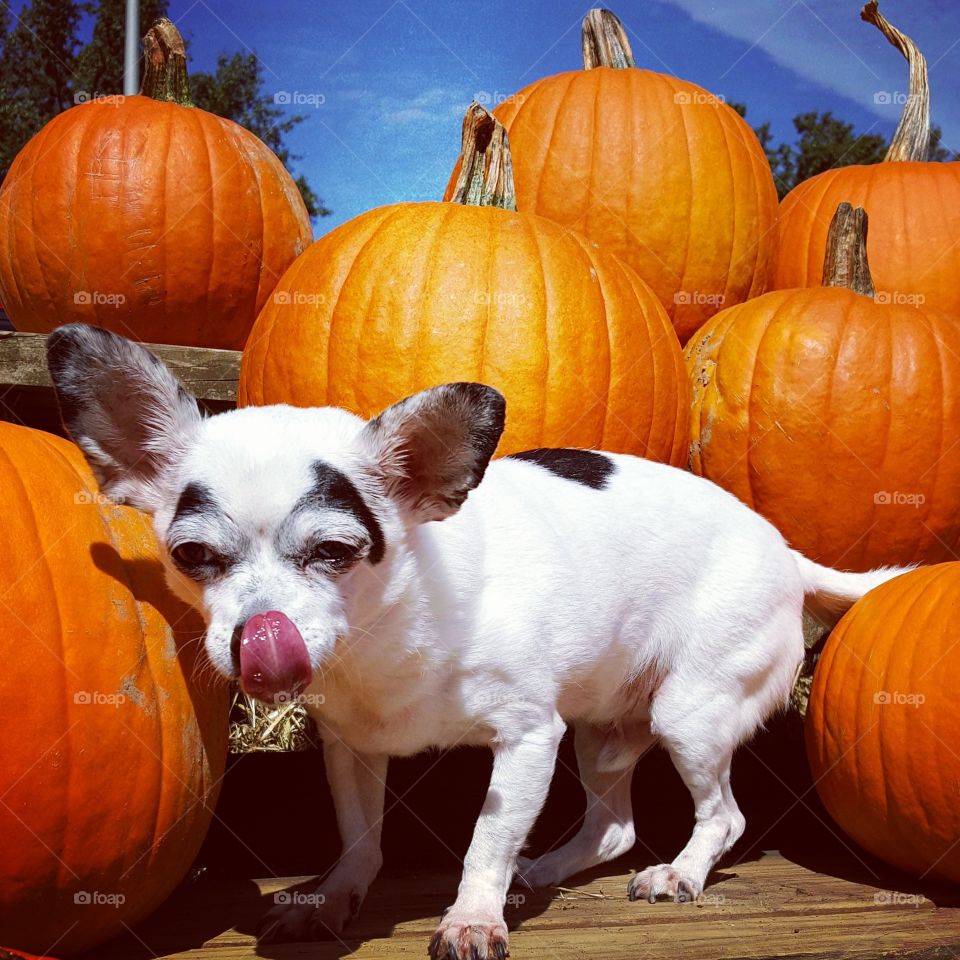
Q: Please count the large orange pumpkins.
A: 7